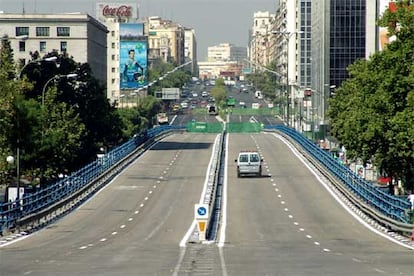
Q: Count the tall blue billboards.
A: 1